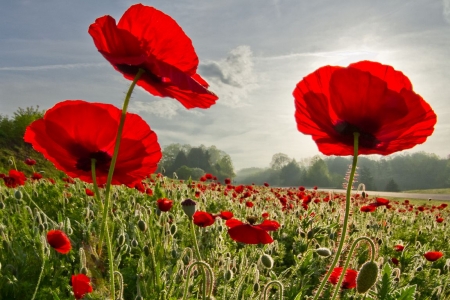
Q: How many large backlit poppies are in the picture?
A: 3